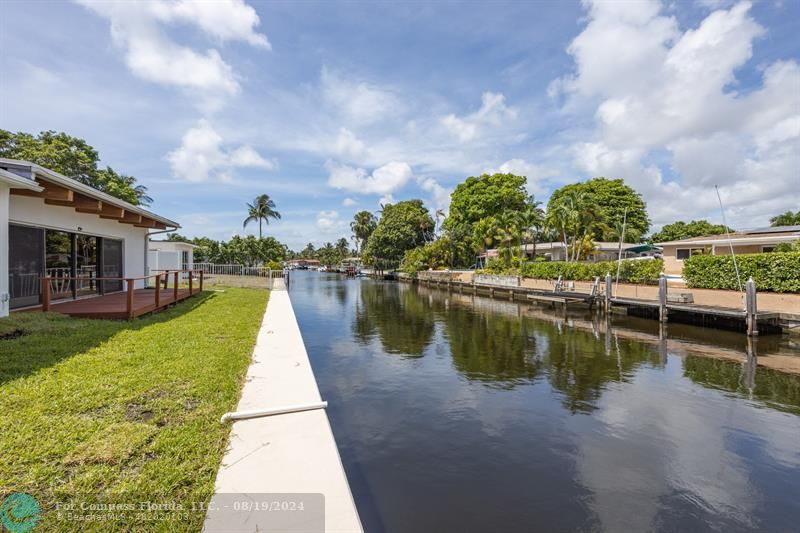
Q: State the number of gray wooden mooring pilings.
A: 3